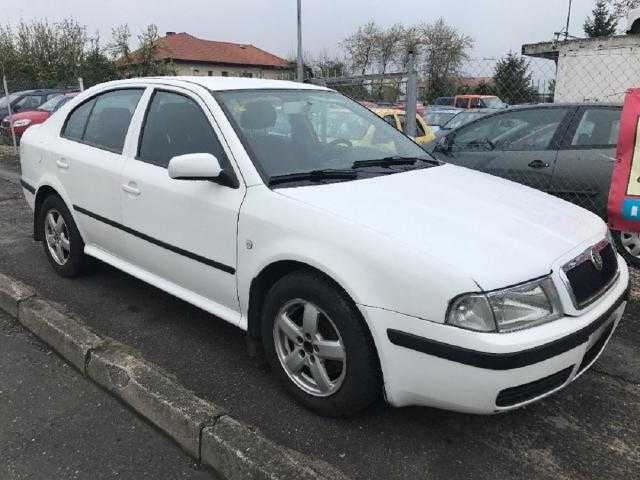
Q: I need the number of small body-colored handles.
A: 2